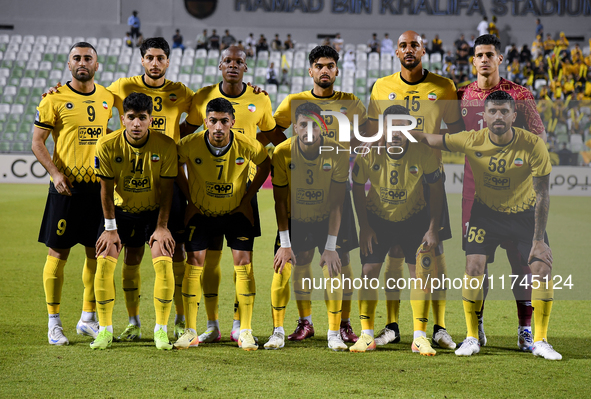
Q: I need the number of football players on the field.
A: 11